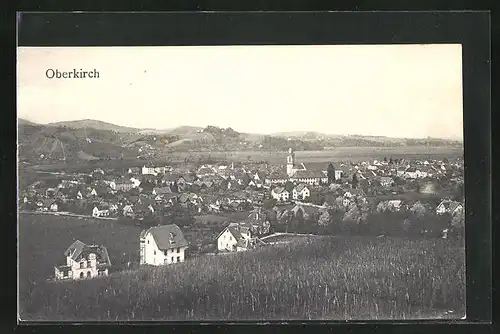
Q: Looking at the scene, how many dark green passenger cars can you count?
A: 0